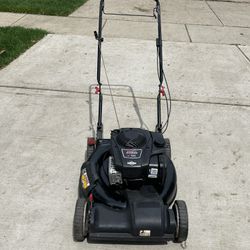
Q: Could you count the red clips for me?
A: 2